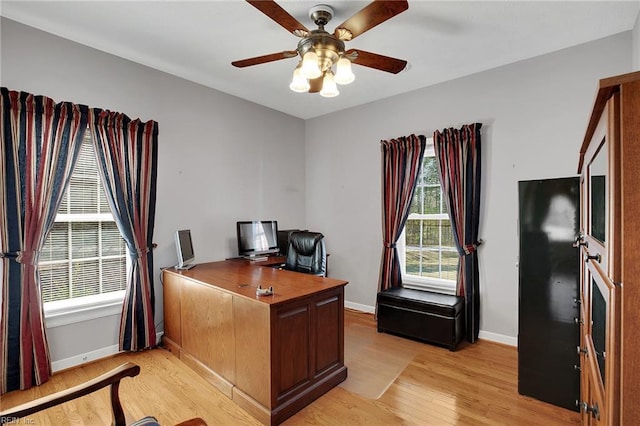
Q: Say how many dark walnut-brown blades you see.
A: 5